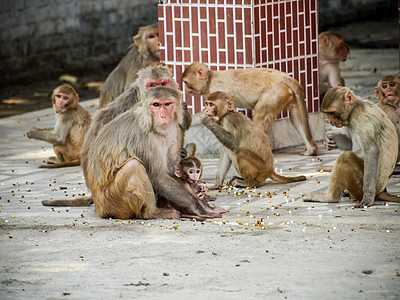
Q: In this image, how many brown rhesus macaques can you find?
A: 10